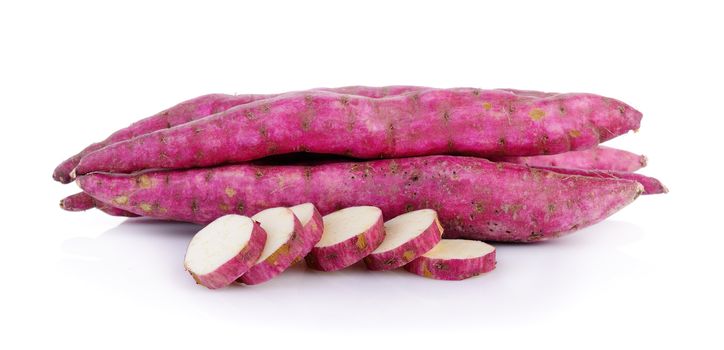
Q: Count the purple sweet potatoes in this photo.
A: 5